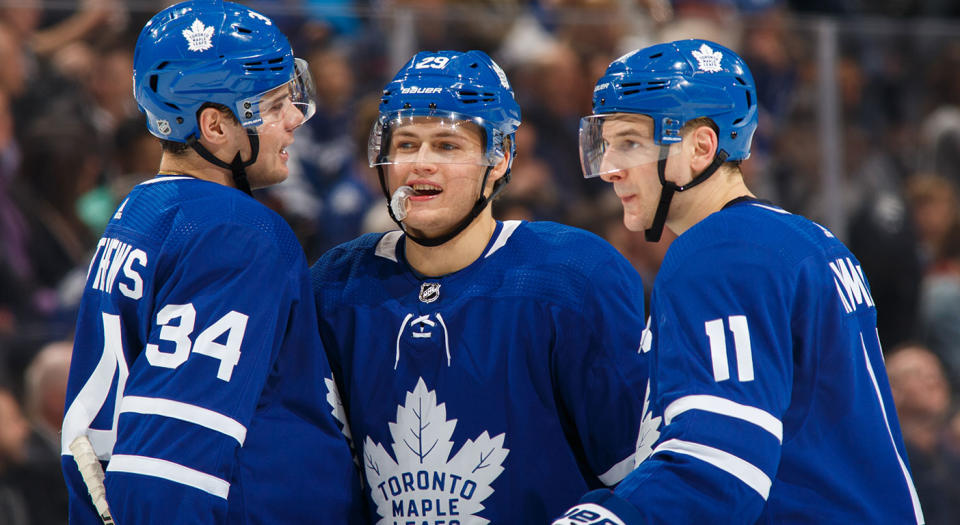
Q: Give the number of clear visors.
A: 3